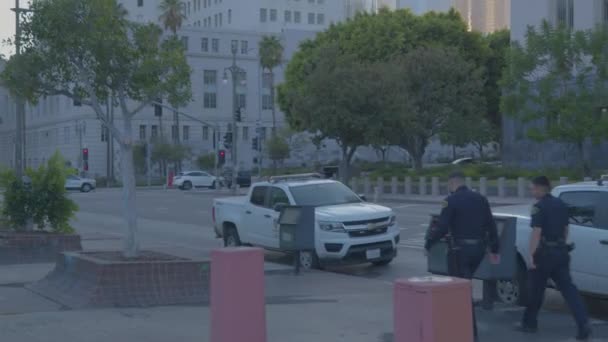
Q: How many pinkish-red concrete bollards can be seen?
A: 2